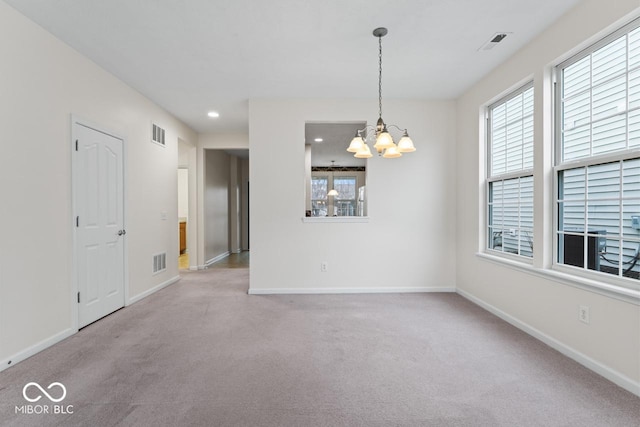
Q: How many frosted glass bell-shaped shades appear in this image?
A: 5